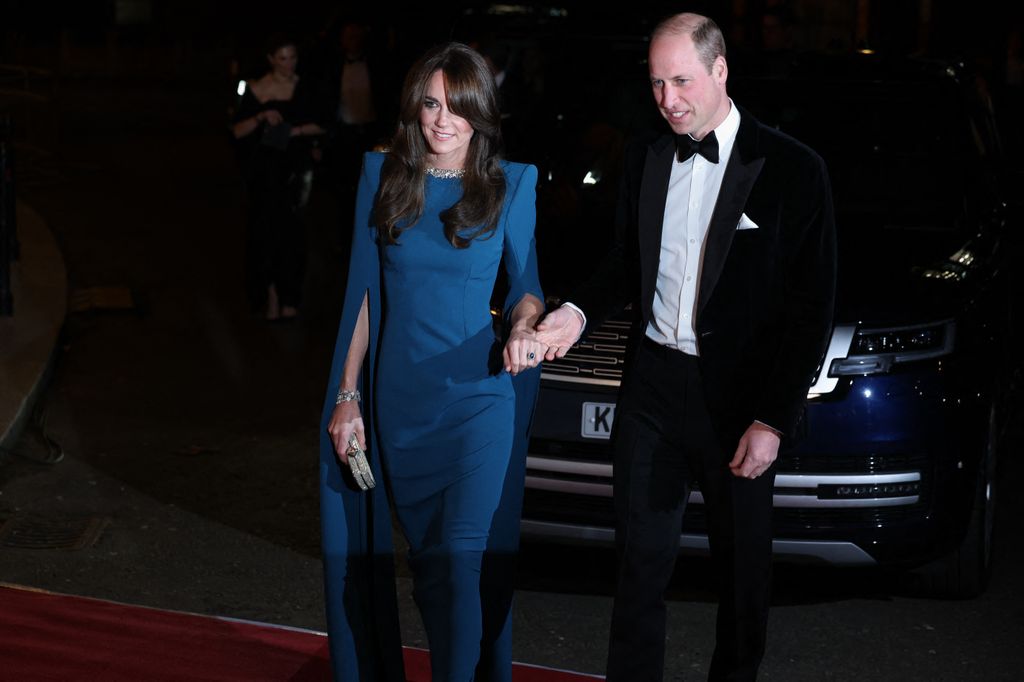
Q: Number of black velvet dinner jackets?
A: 1